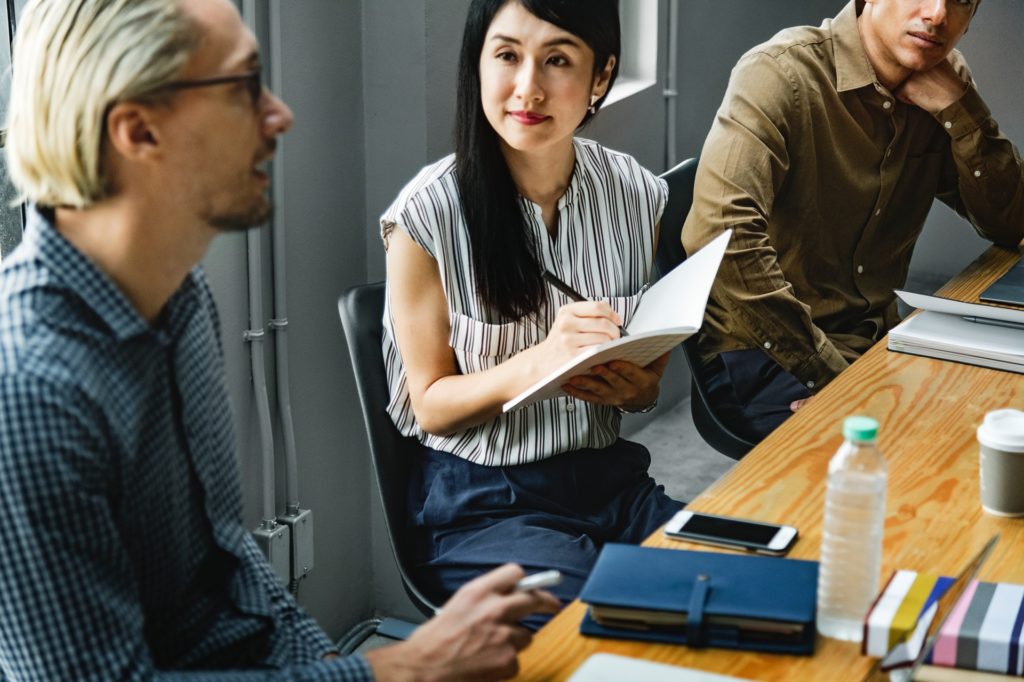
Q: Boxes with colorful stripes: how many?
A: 2